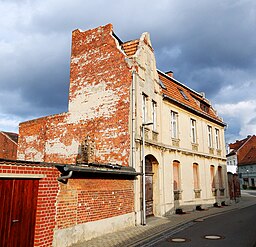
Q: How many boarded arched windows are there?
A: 4